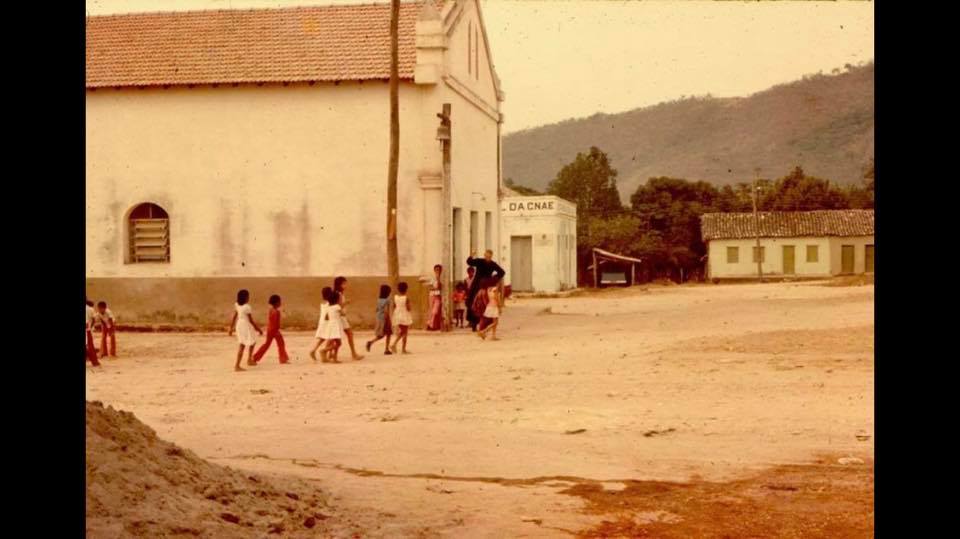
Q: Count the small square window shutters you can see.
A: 3